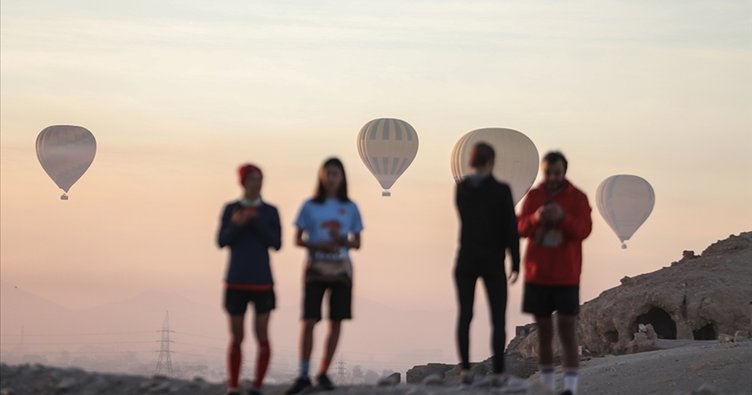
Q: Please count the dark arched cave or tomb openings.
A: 2